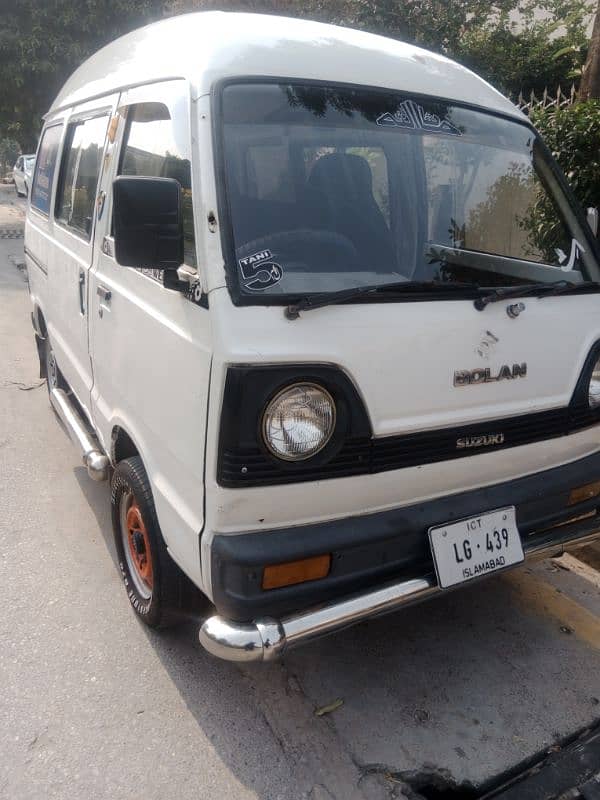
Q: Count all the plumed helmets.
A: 0